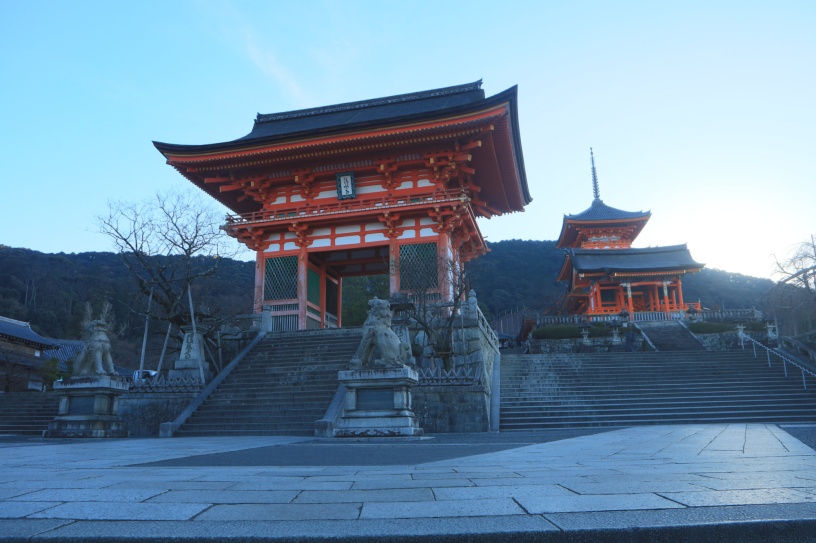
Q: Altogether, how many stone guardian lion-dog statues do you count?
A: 2